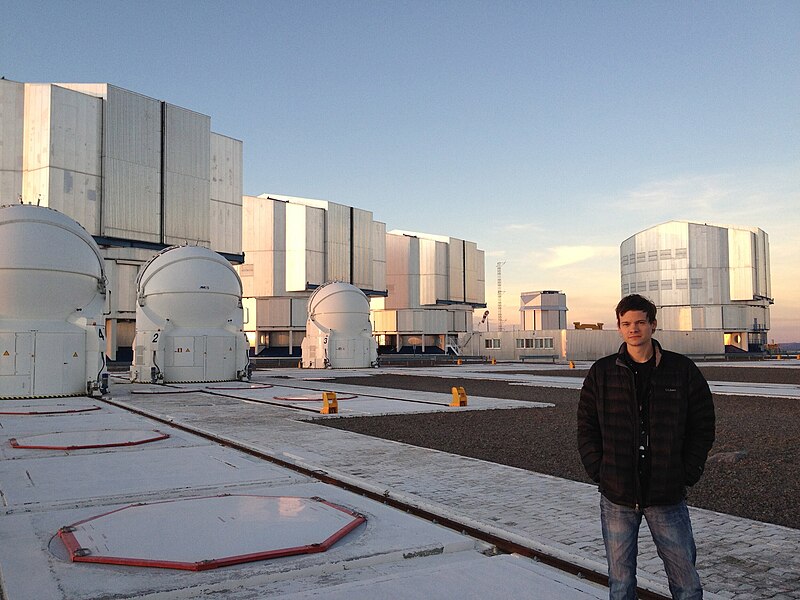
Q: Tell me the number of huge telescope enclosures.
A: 4